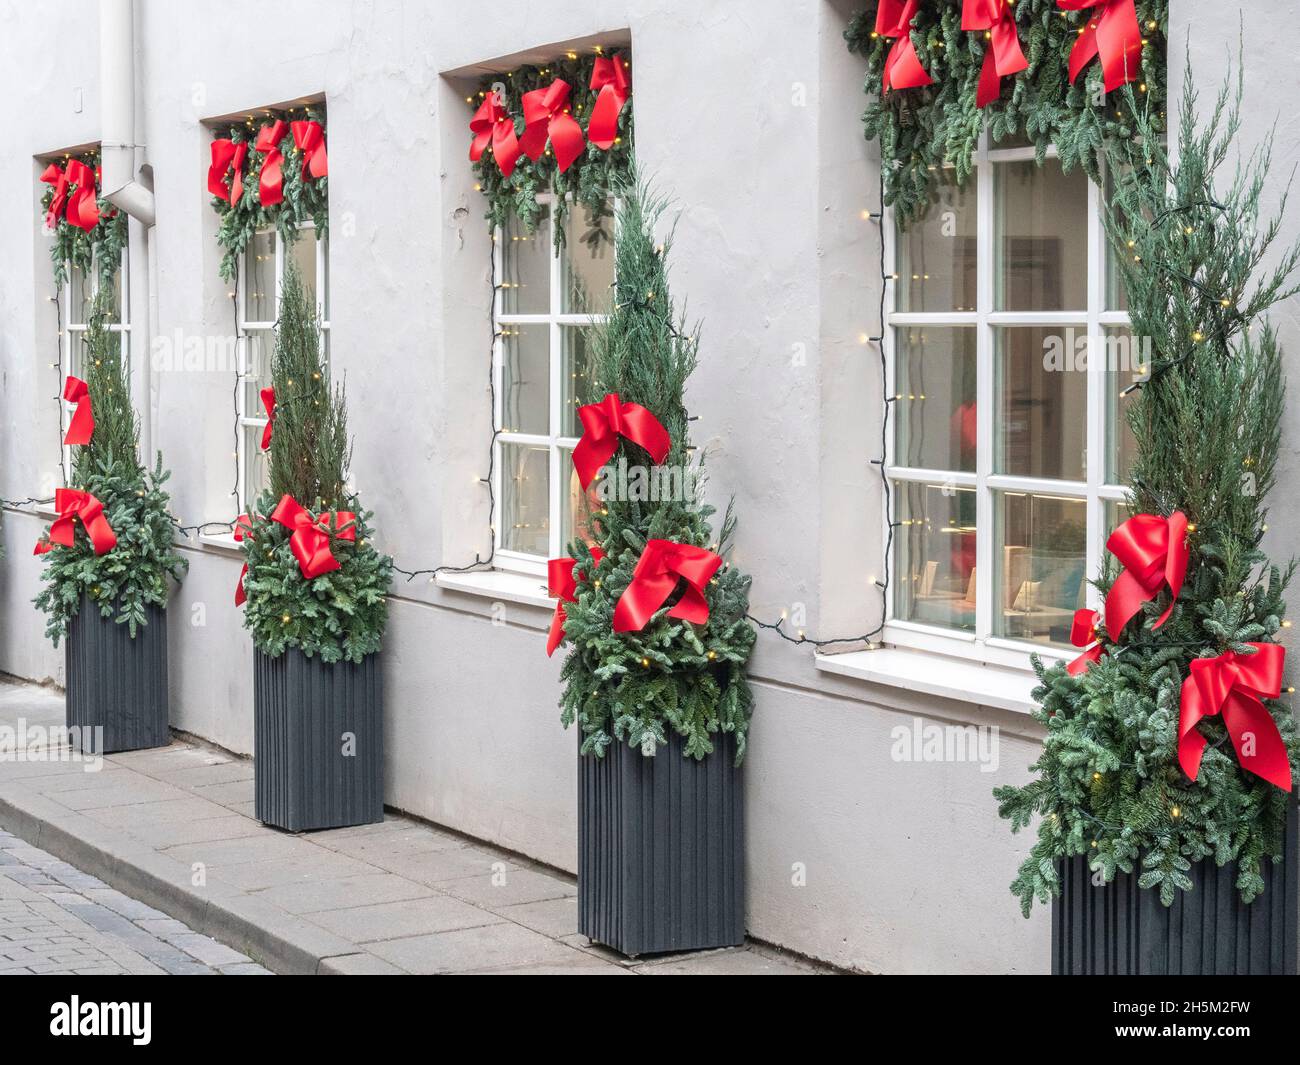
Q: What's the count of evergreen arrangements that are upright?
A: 4